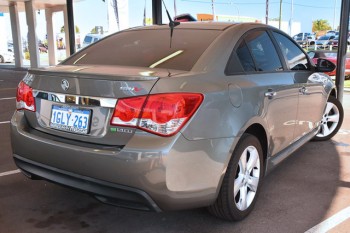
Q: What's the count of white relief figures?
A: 0